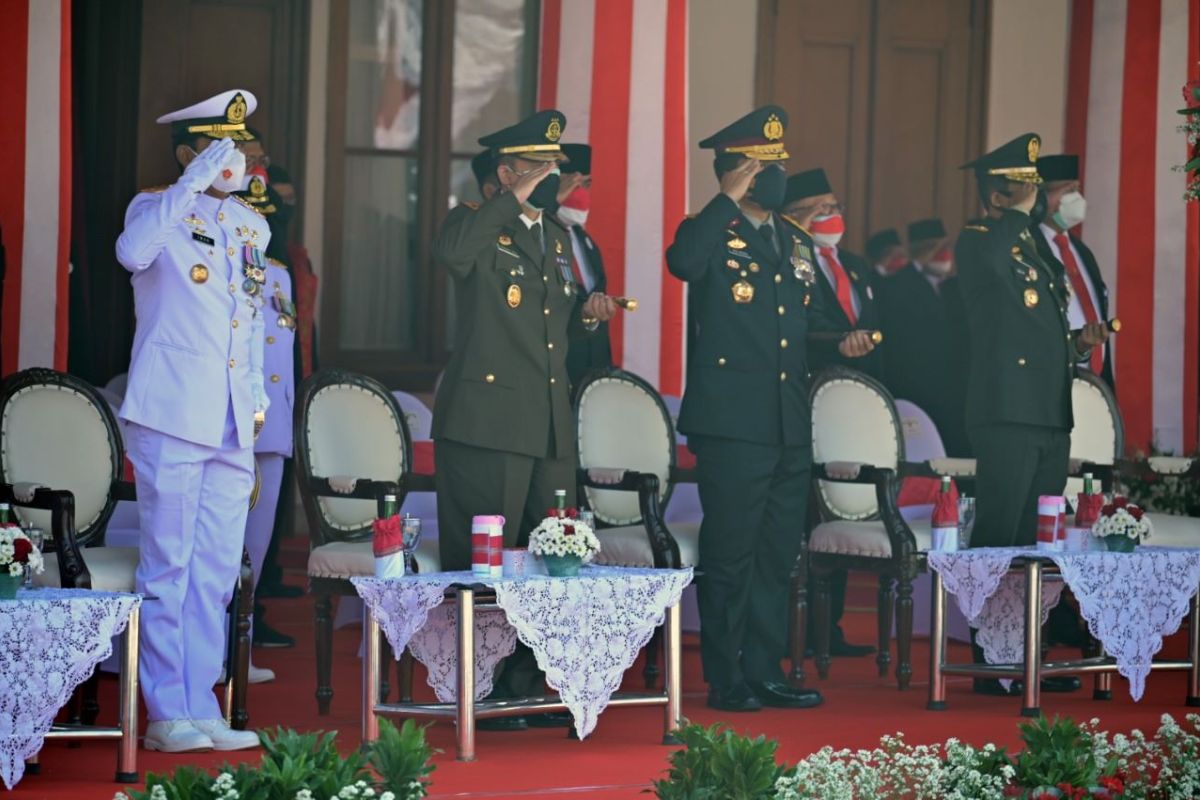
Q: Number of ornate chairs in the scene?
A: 5